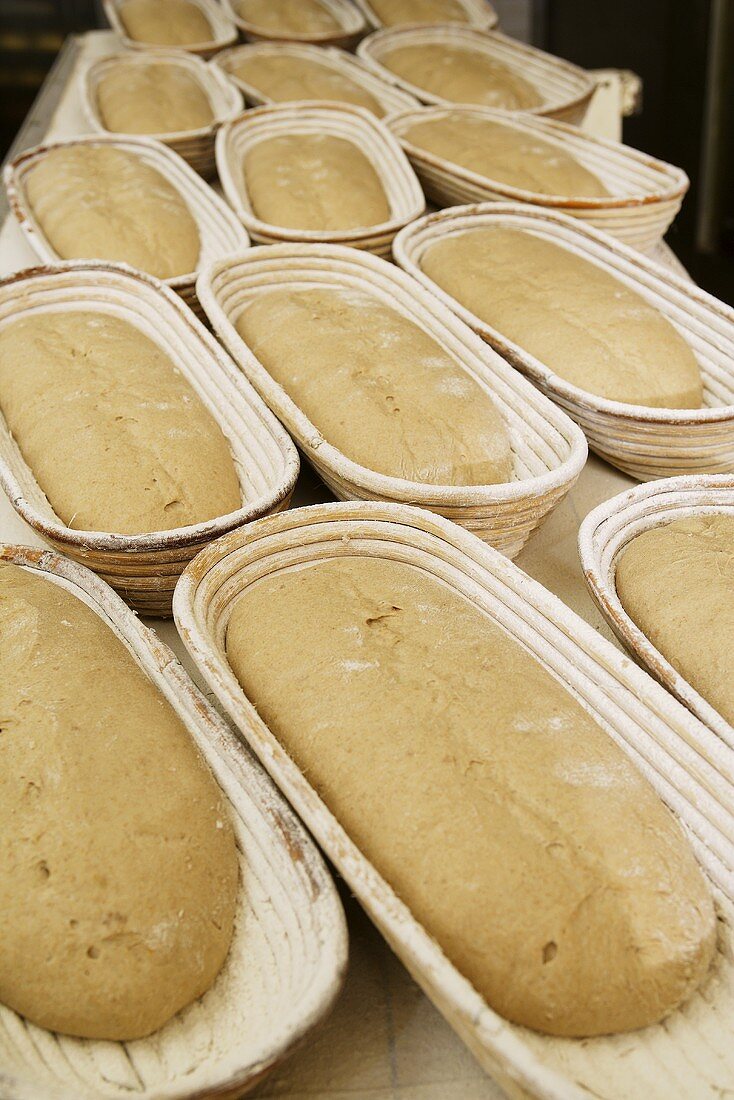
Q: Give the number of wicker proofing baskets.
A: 15